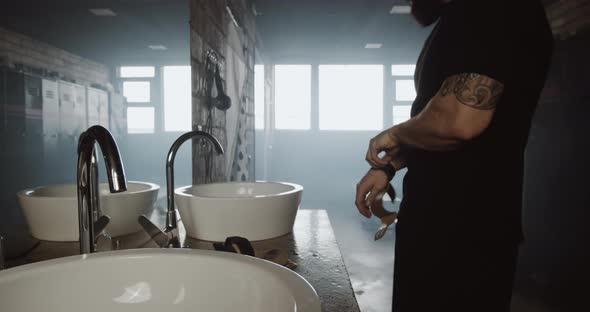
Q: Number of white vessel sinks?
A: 3